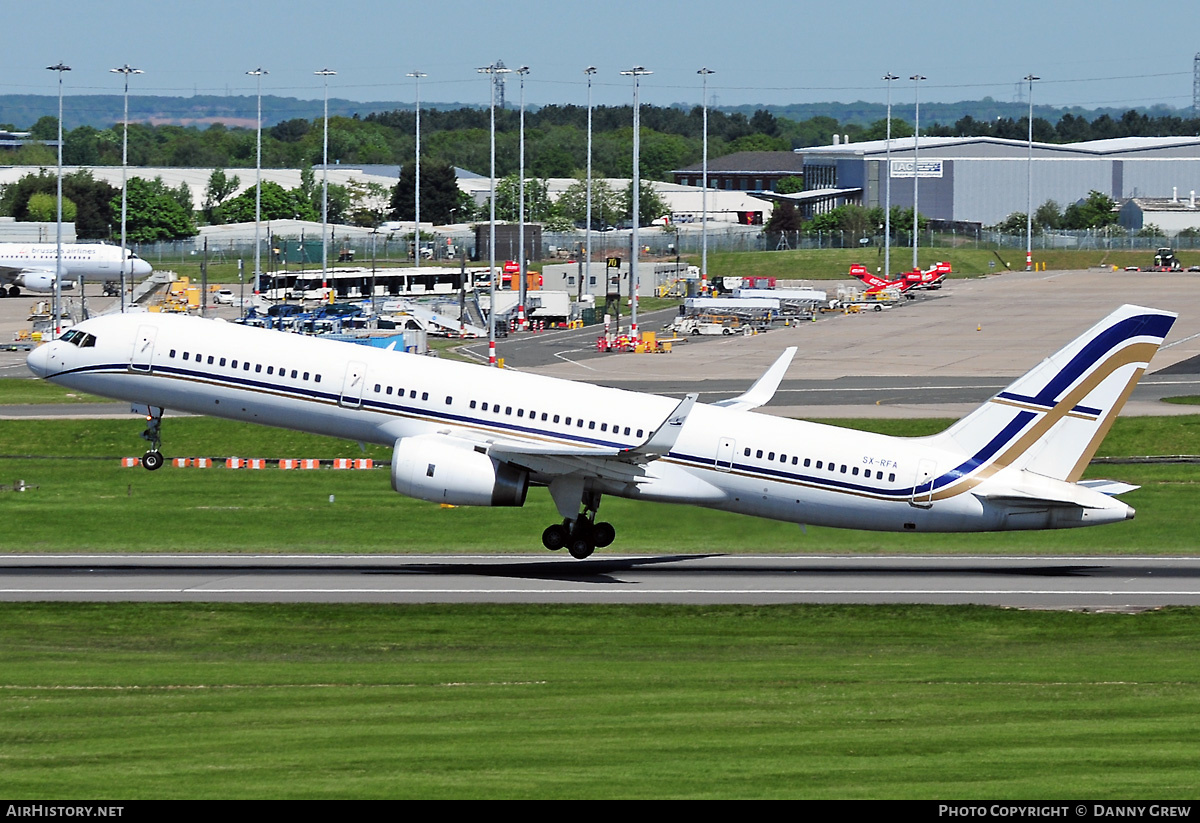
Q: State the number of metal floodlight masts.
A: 13